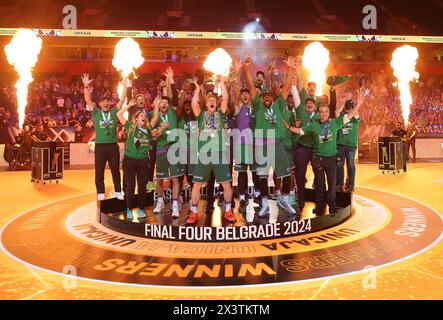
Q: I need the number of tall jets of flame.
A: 5